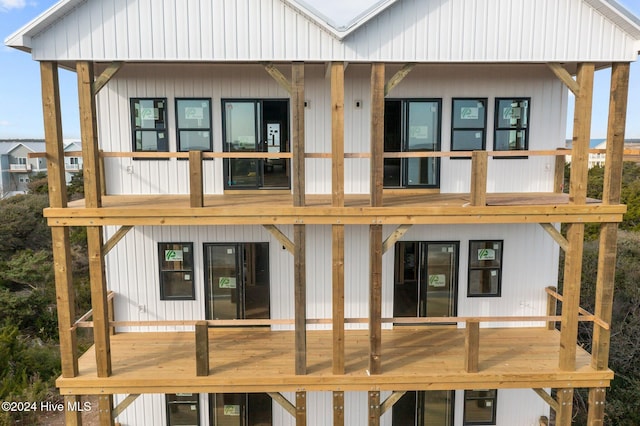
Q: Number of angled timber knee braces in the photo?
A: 12